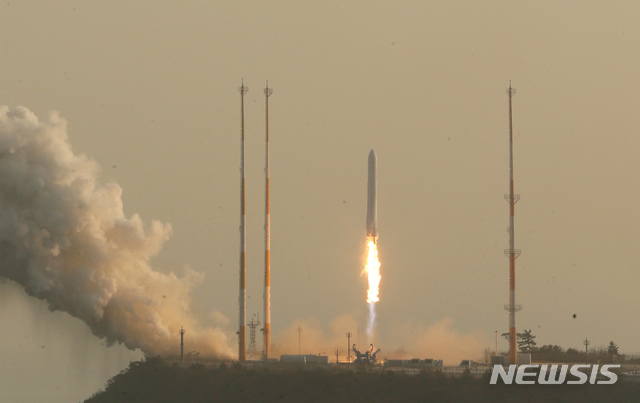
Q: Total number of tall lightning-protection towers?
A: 3